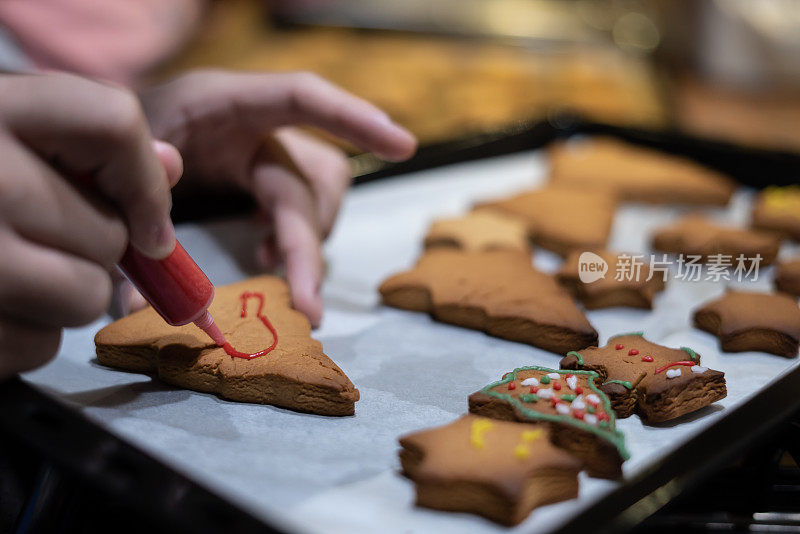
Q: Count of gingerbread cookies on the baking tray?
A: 13